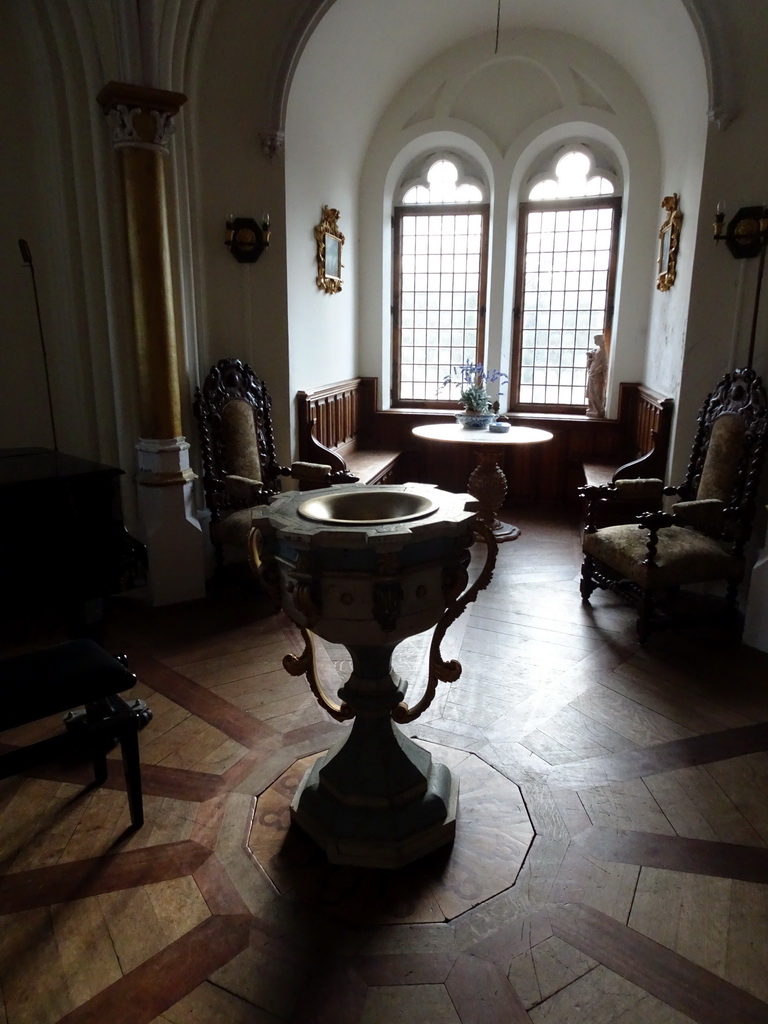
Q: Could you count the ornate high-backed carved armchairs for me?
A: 2